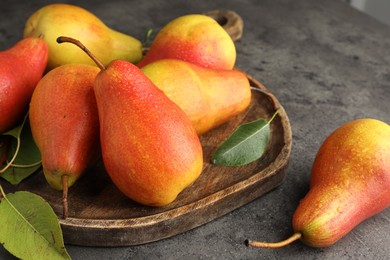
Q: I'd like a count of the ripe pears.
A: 7